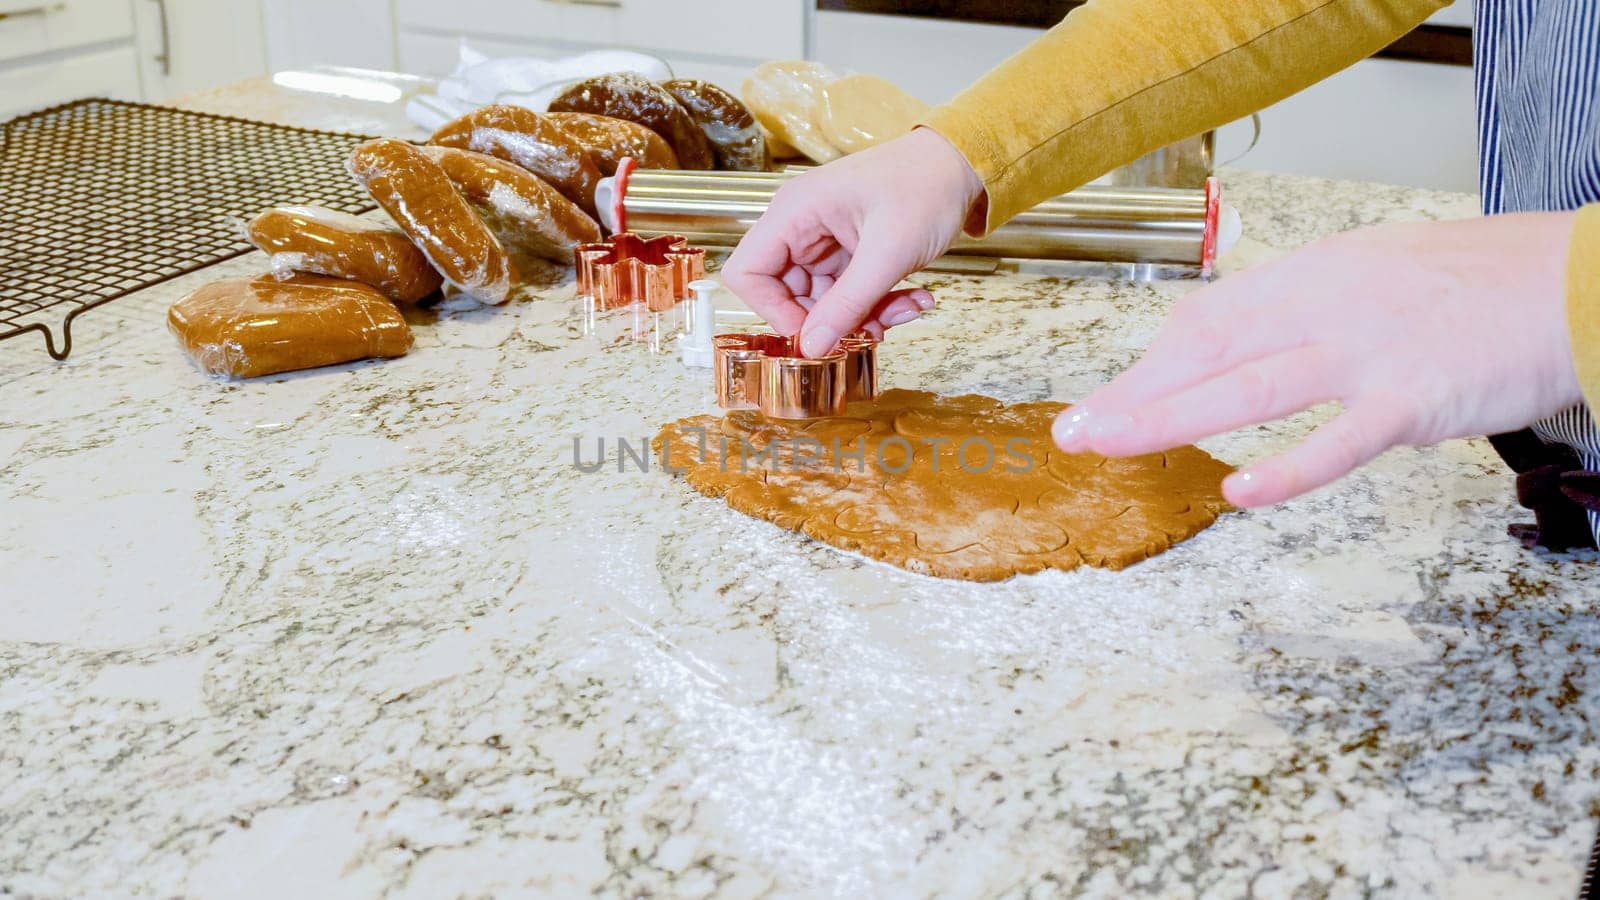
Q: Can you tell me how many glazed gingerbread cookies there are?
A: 0